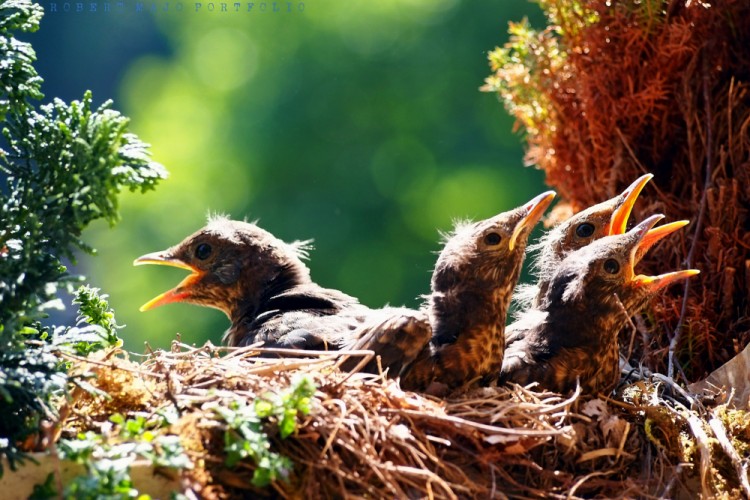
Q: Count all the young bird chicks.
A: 4